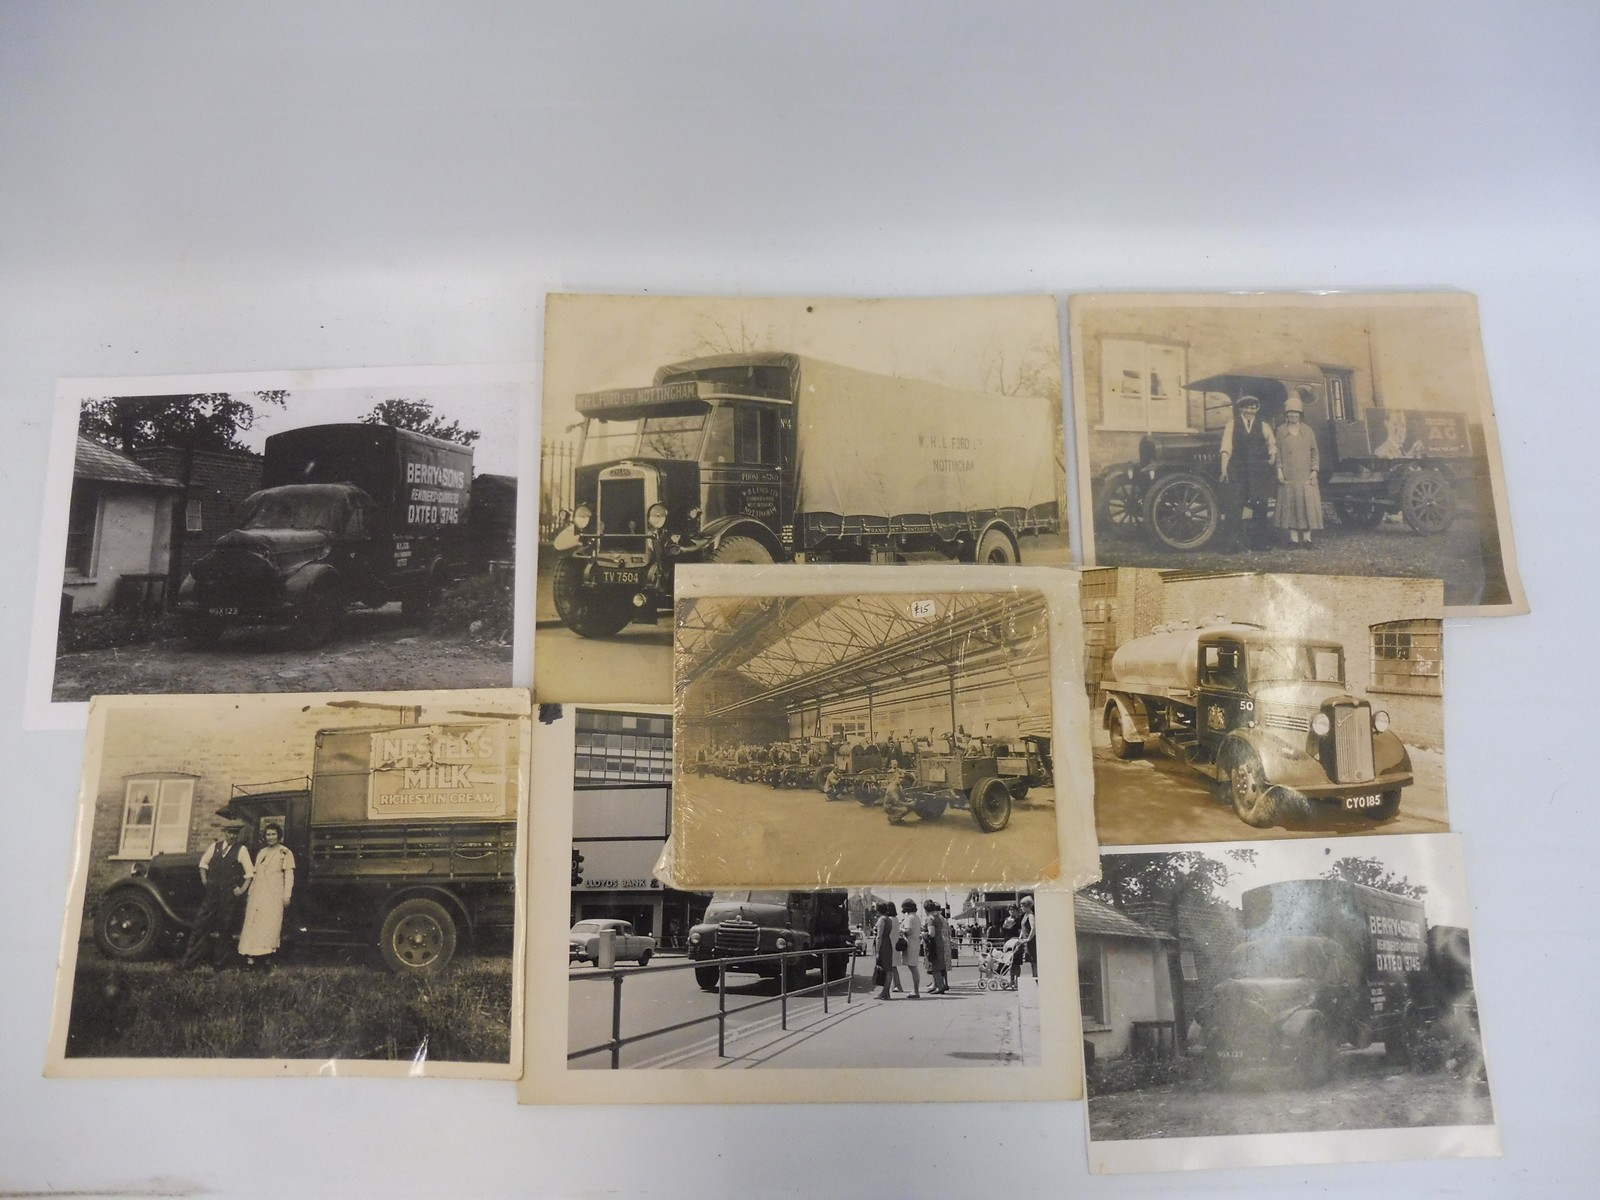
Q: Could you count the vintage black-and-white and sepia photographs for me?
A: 8